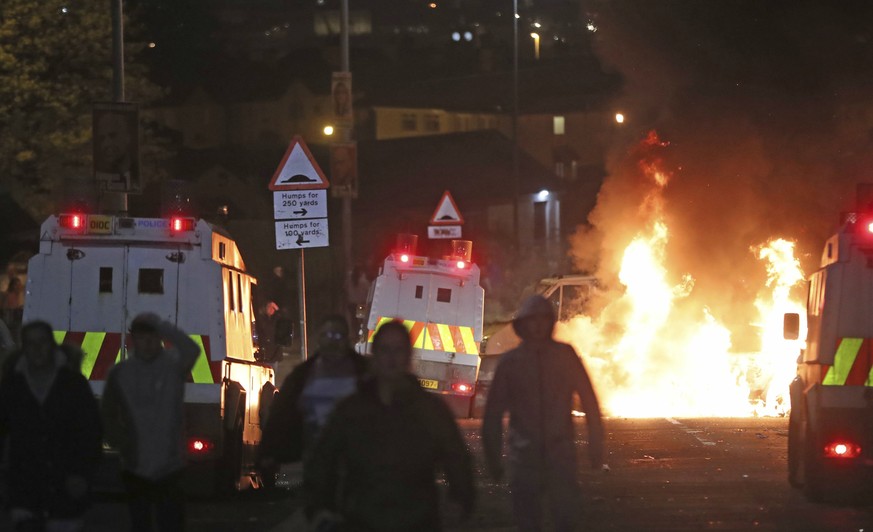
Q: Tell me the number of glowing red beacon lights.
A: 5